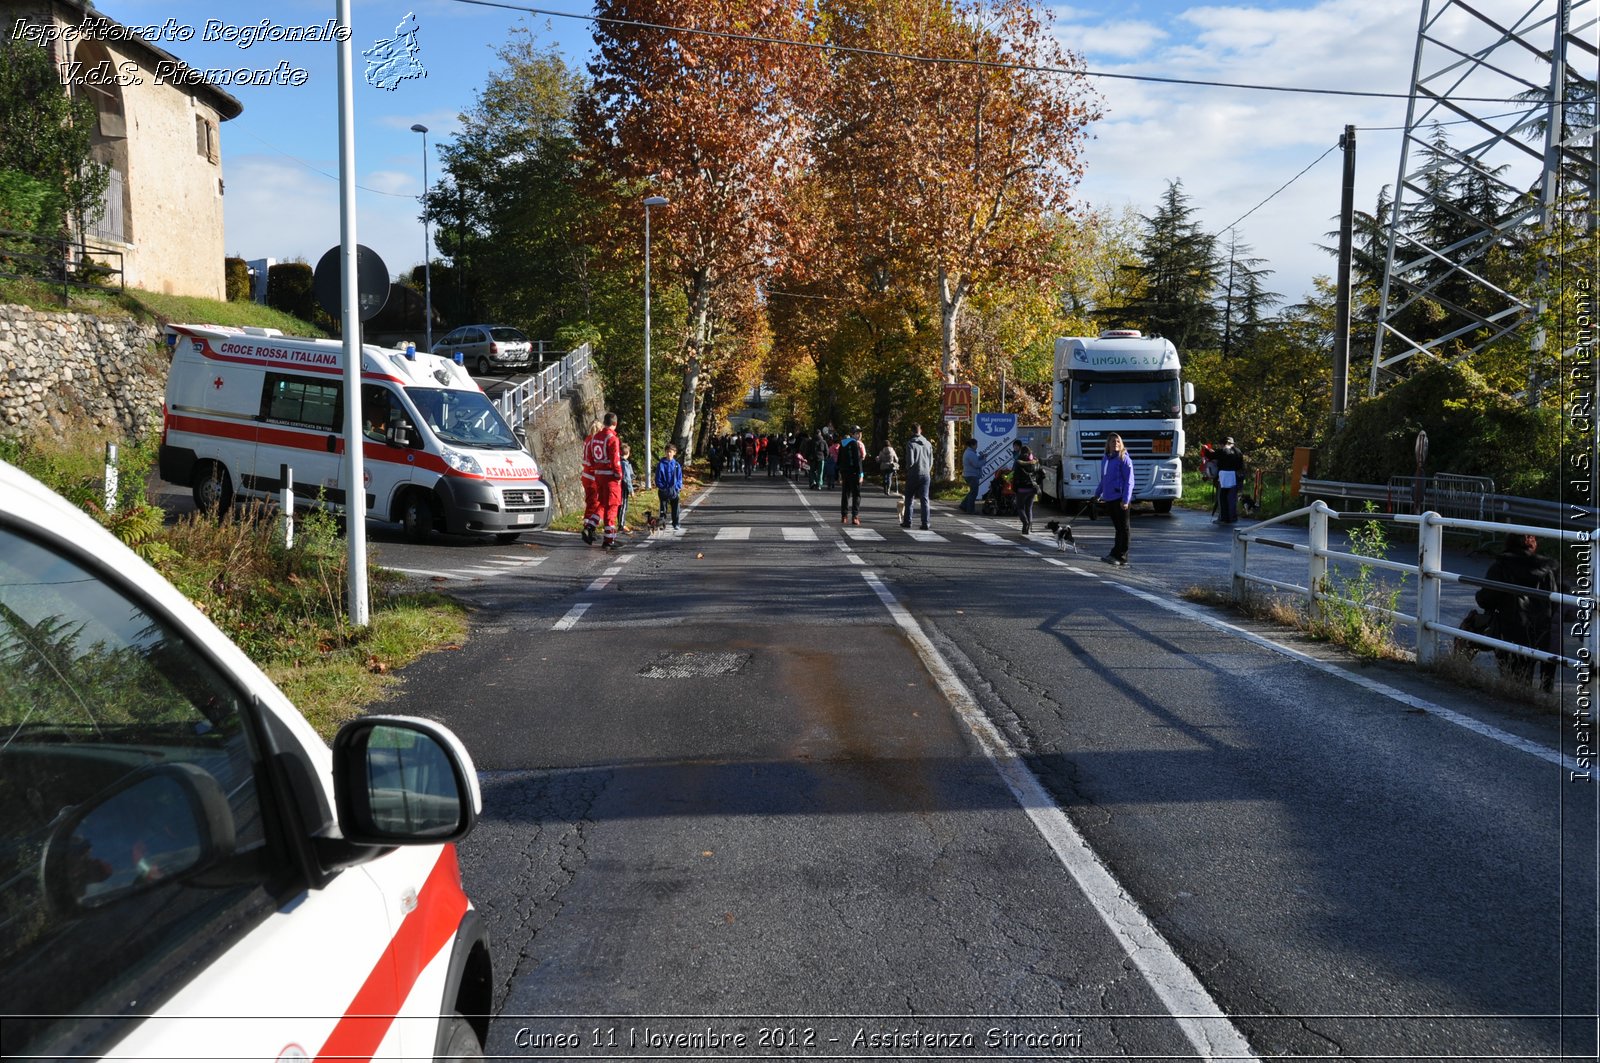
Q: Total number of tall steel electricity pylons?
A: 1